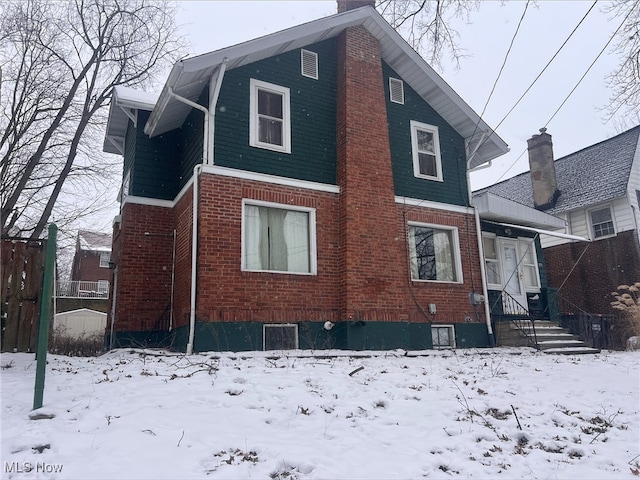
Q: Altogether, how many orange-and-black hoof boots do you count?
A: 0